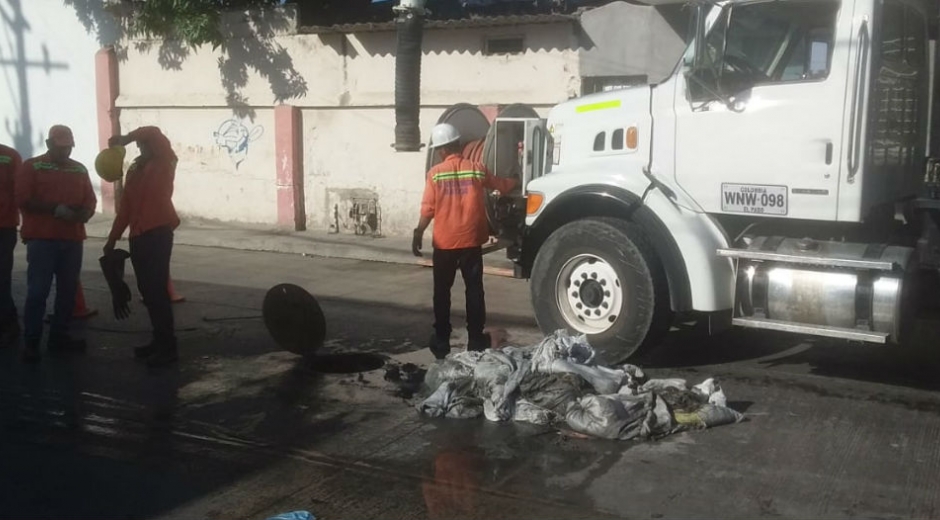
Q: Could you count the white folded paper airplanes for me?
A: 0